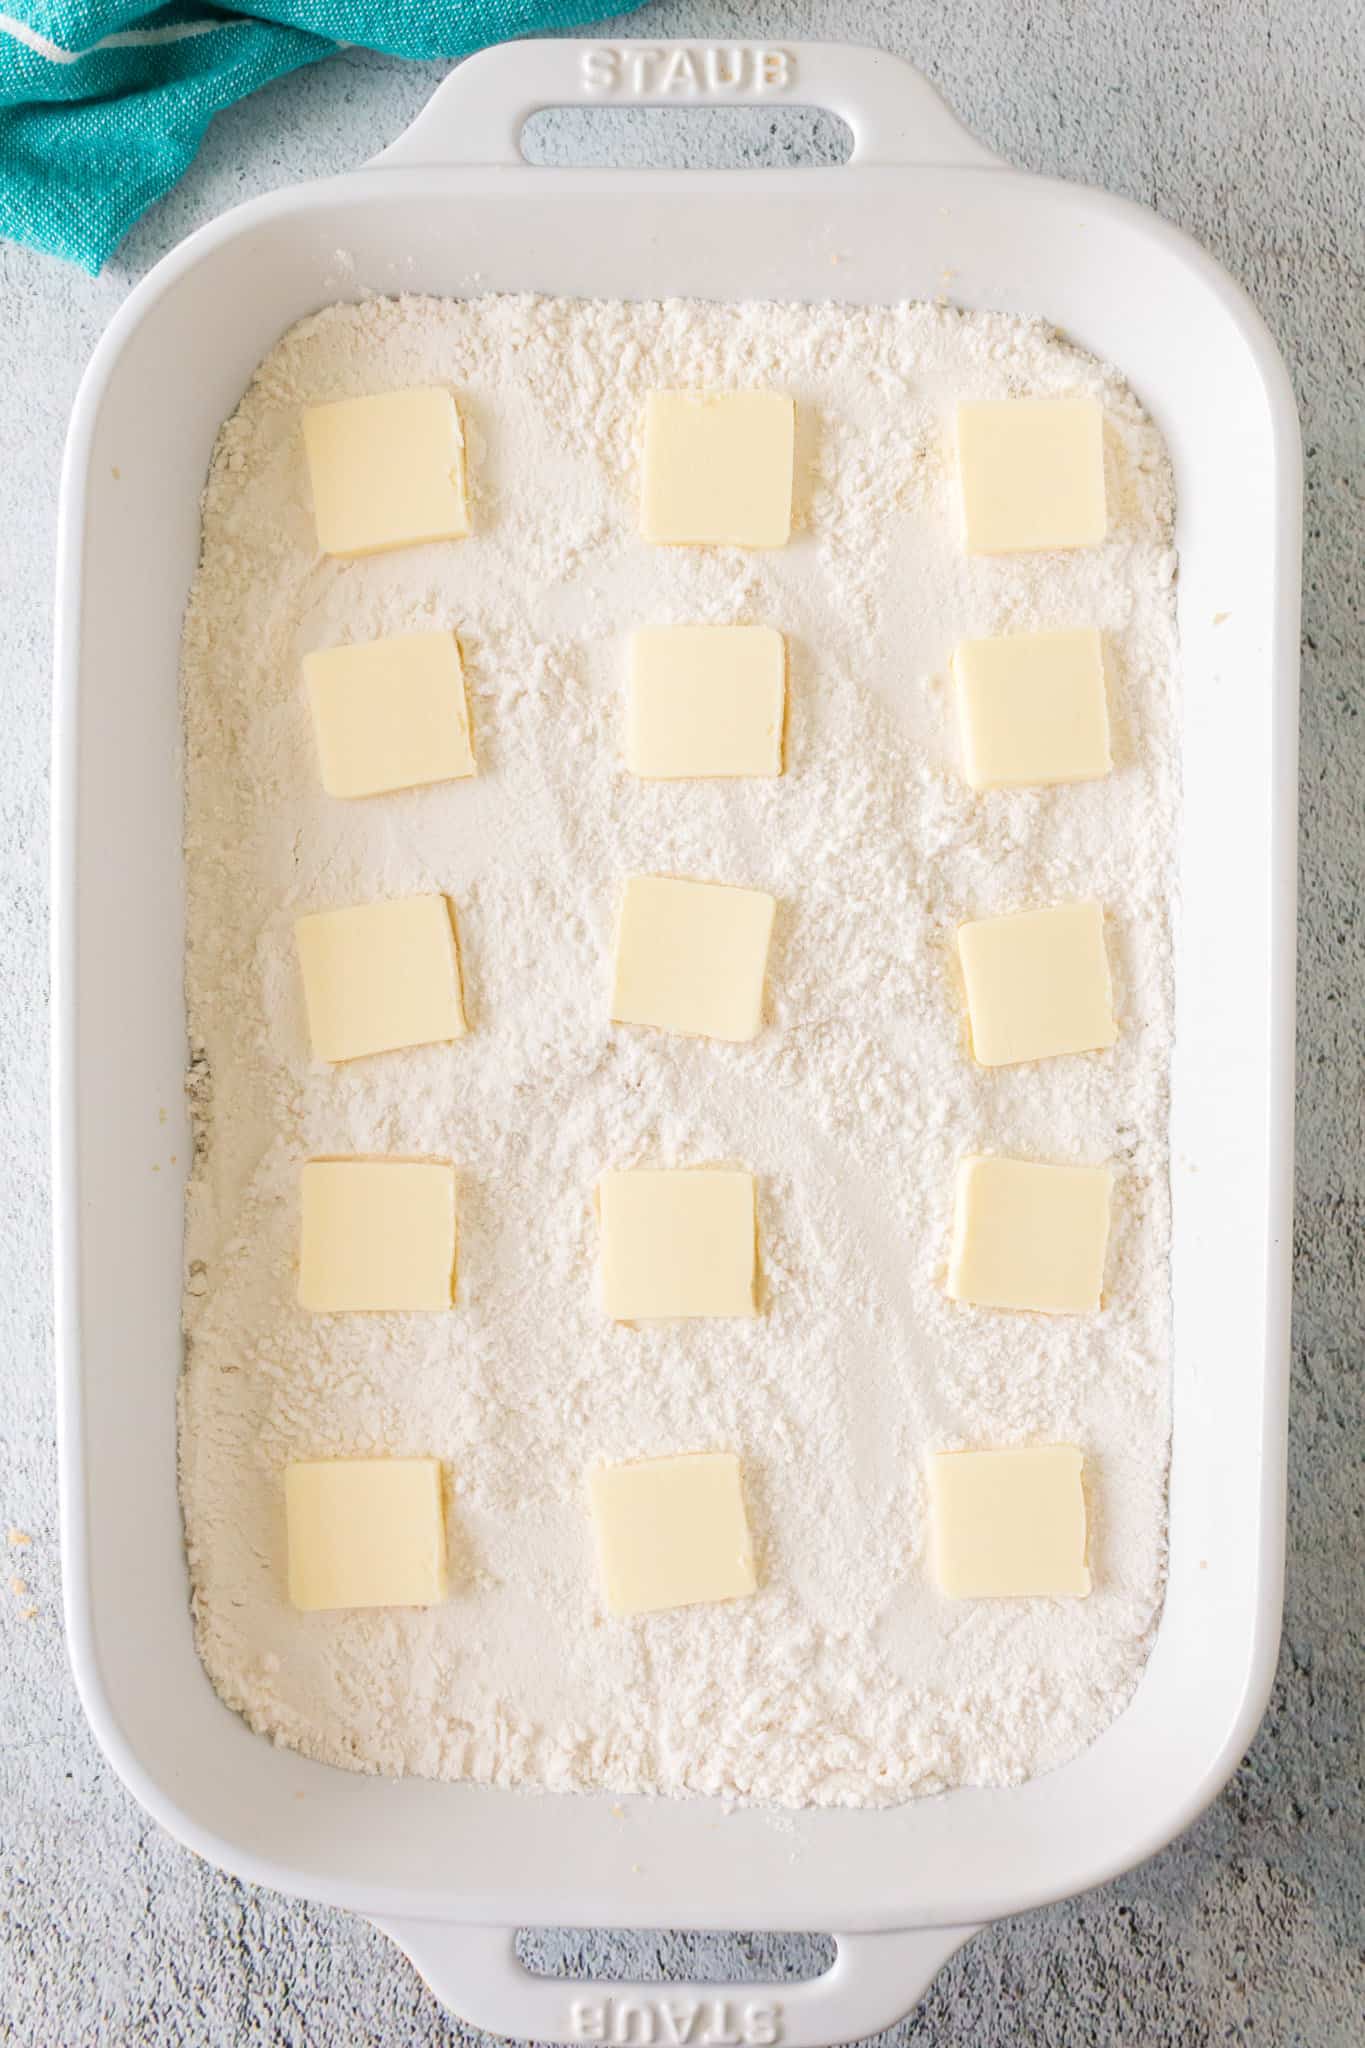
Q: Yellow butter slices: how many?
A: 15